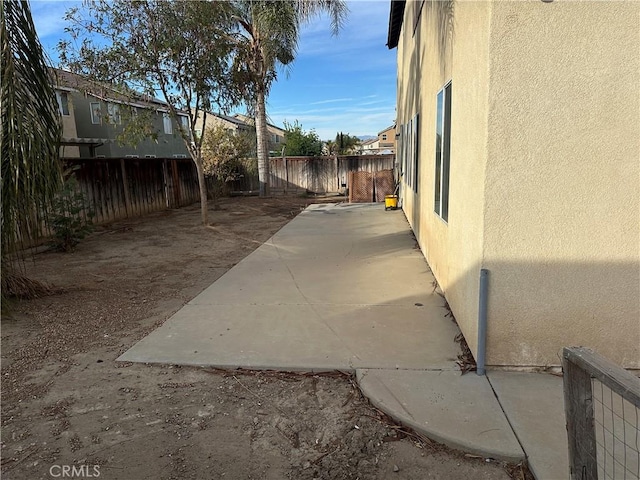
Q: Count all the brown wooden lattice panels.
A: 2